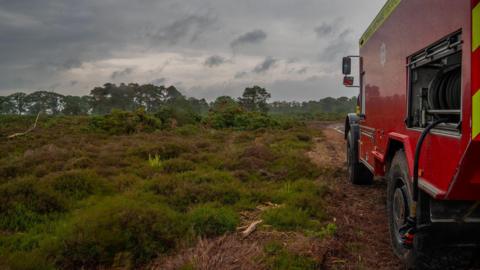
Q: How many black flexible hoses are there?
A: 1